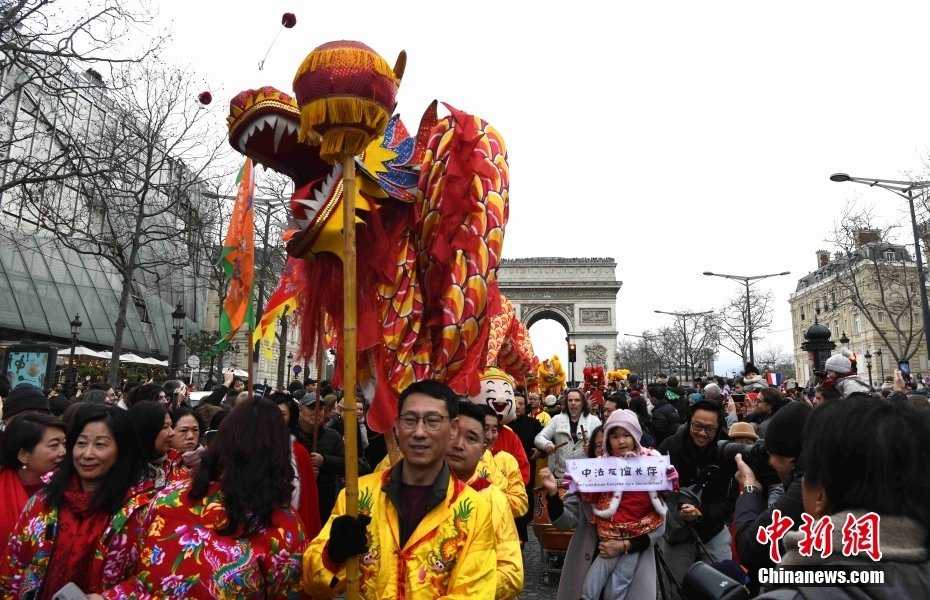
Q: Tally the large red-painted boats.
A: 0